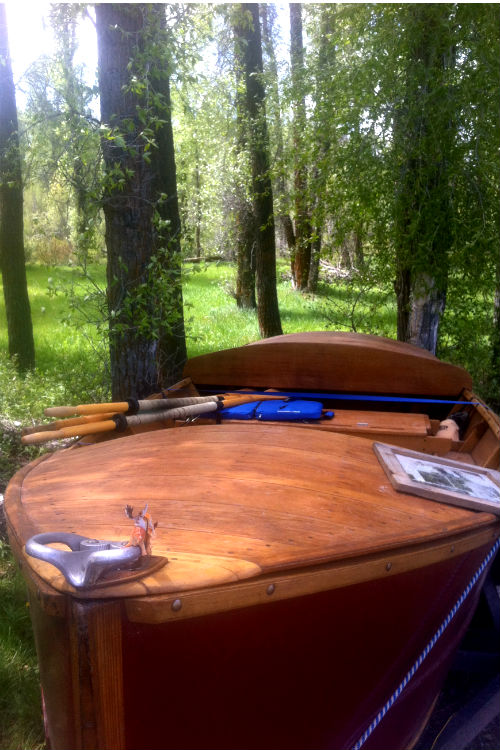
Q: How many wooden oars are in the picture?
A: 3